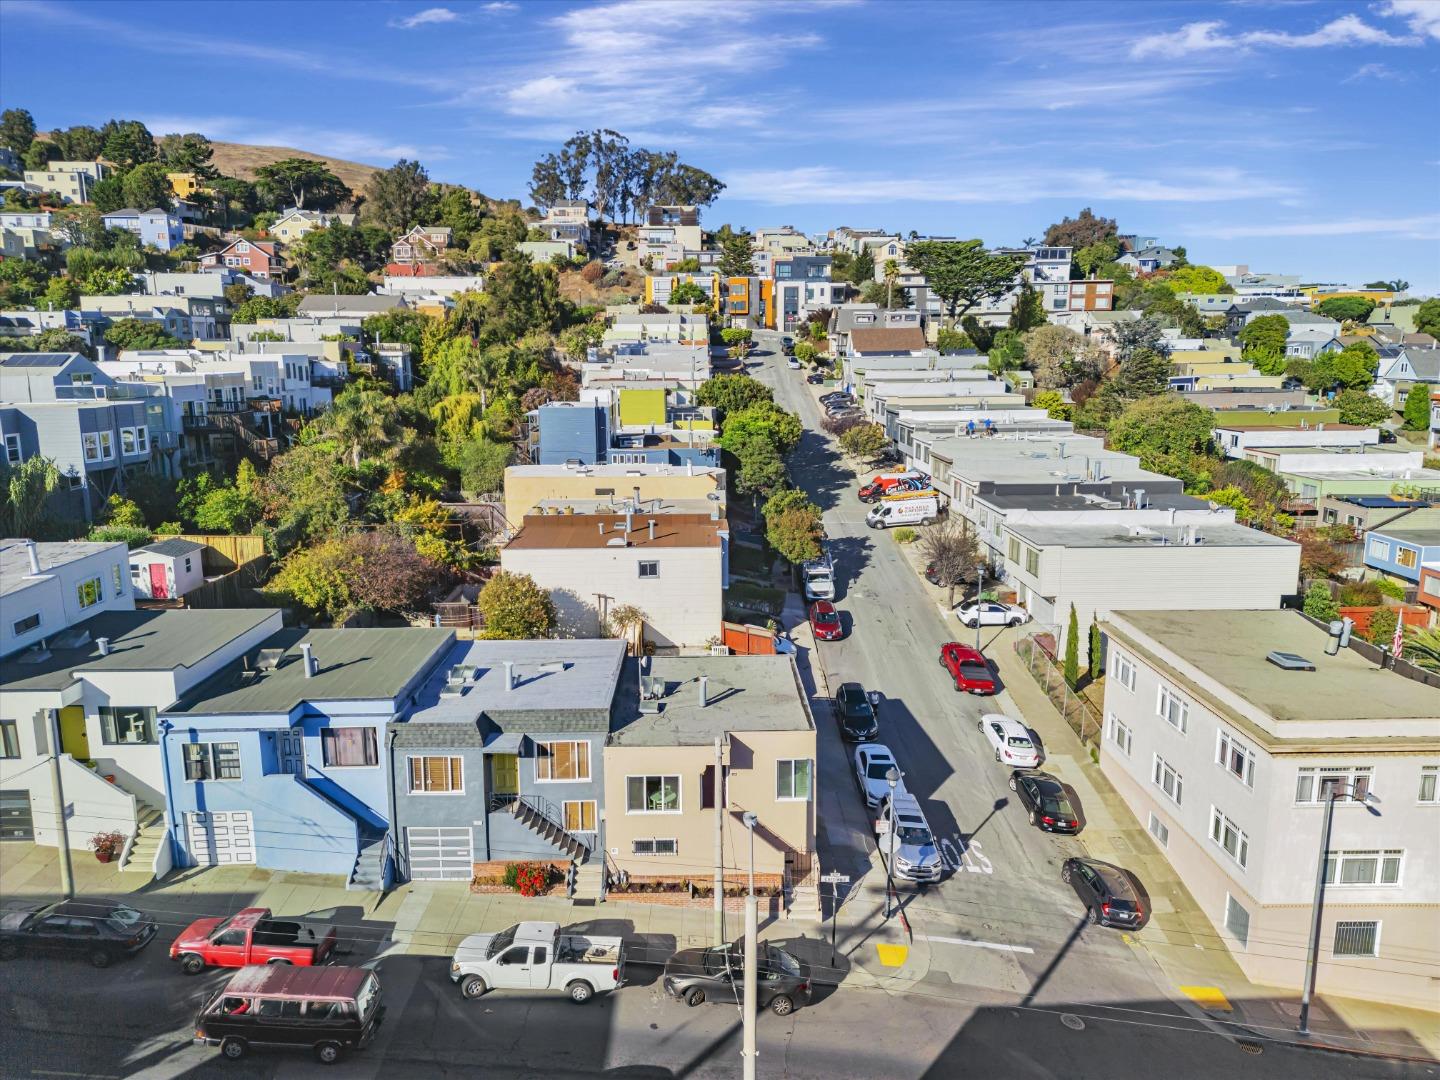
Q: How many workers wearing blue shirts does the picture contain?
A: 2